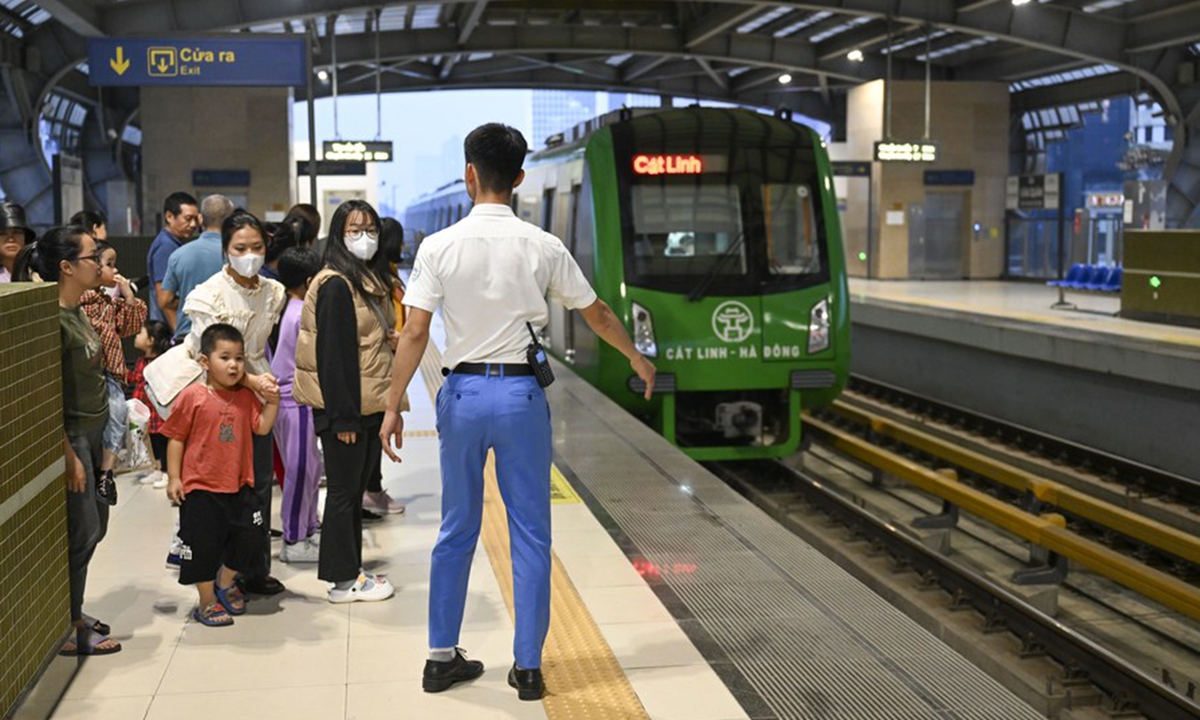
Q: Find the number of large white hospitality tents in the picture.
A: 0